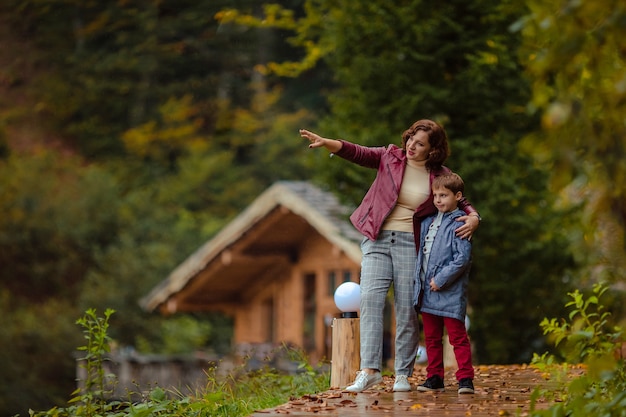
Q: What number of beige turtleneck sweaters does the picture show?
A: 1